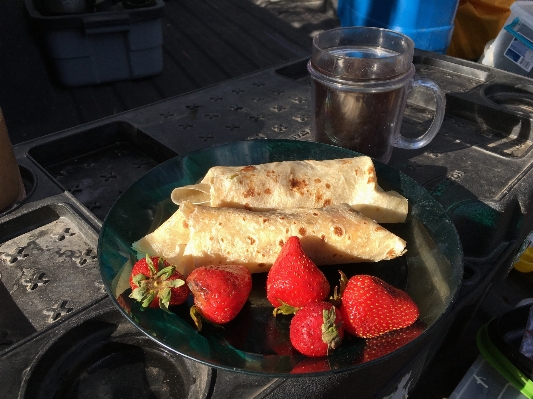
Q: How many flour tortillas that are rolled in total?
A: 2